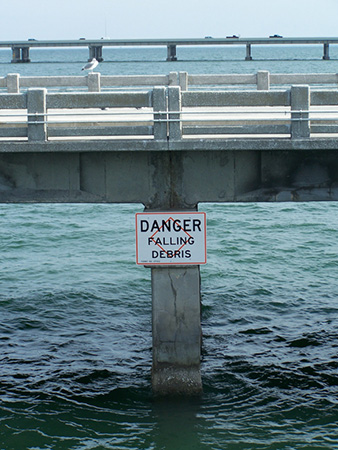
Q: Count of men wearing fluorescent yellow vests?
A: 0